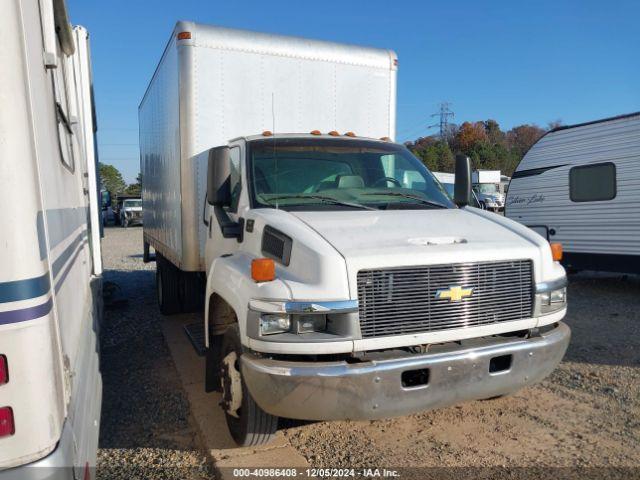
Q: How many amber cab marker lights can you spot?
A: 5